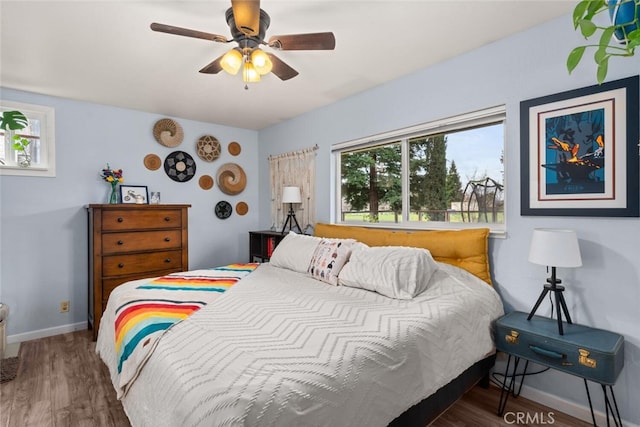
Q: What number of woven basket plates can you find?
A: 9